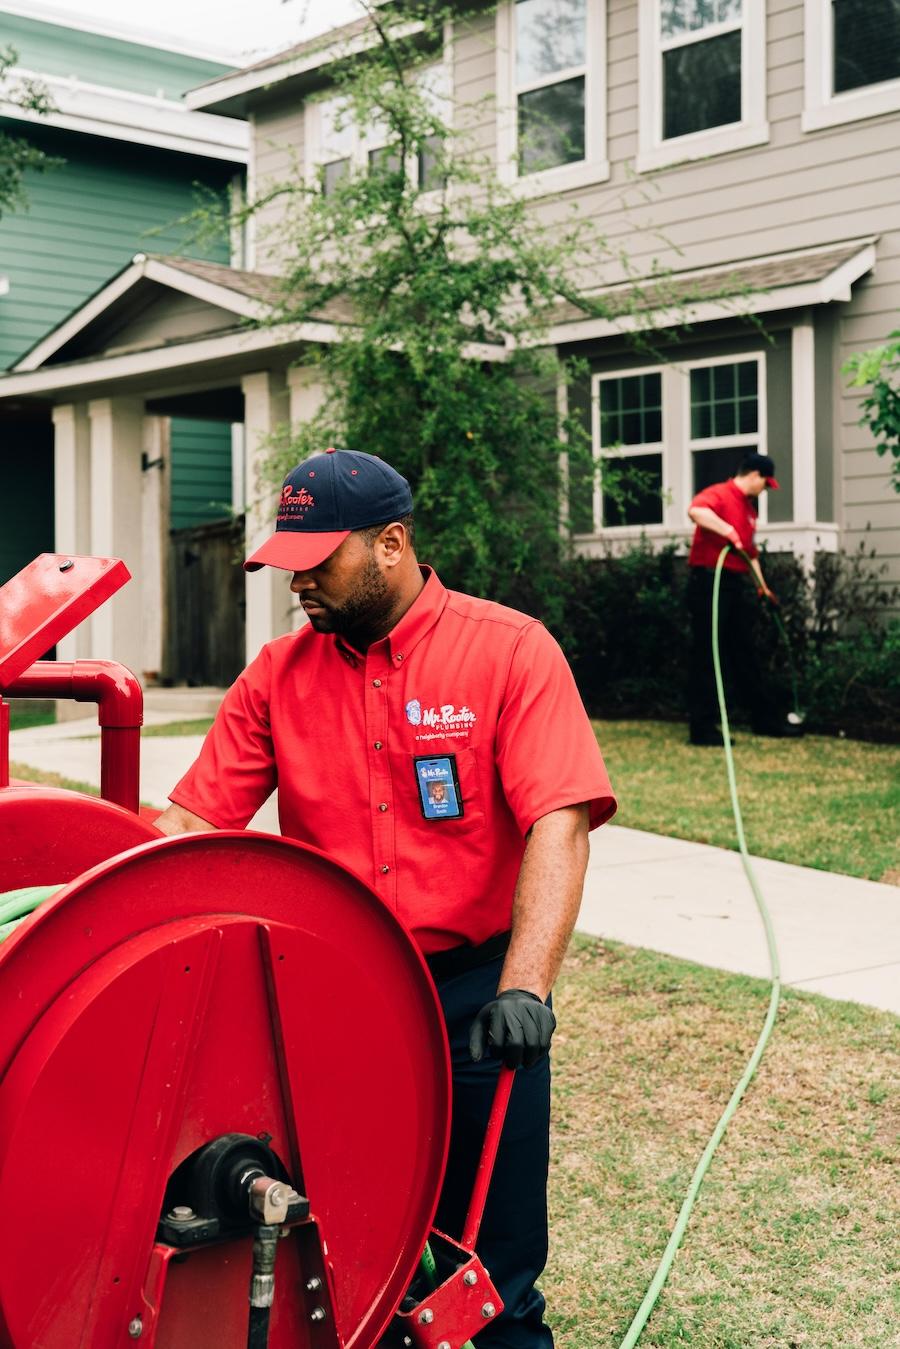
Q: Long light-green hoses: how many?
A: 1